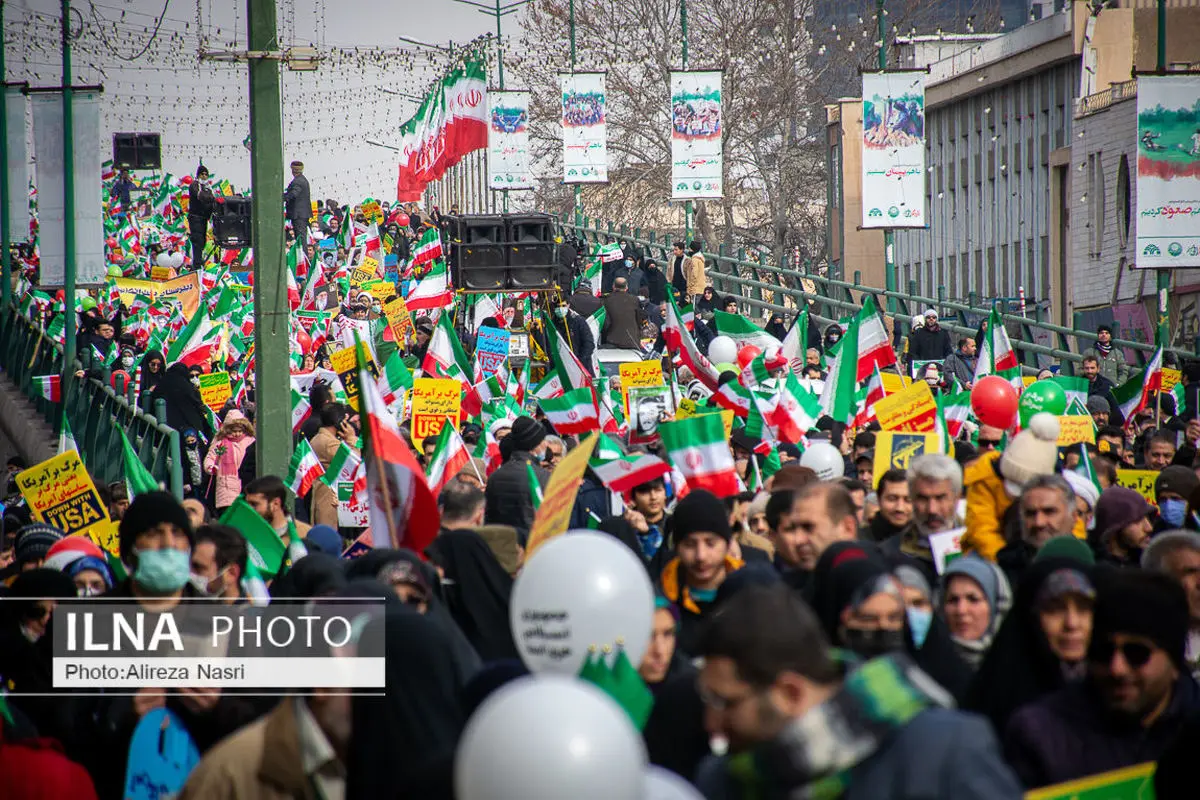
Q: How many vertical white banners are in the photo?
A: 7